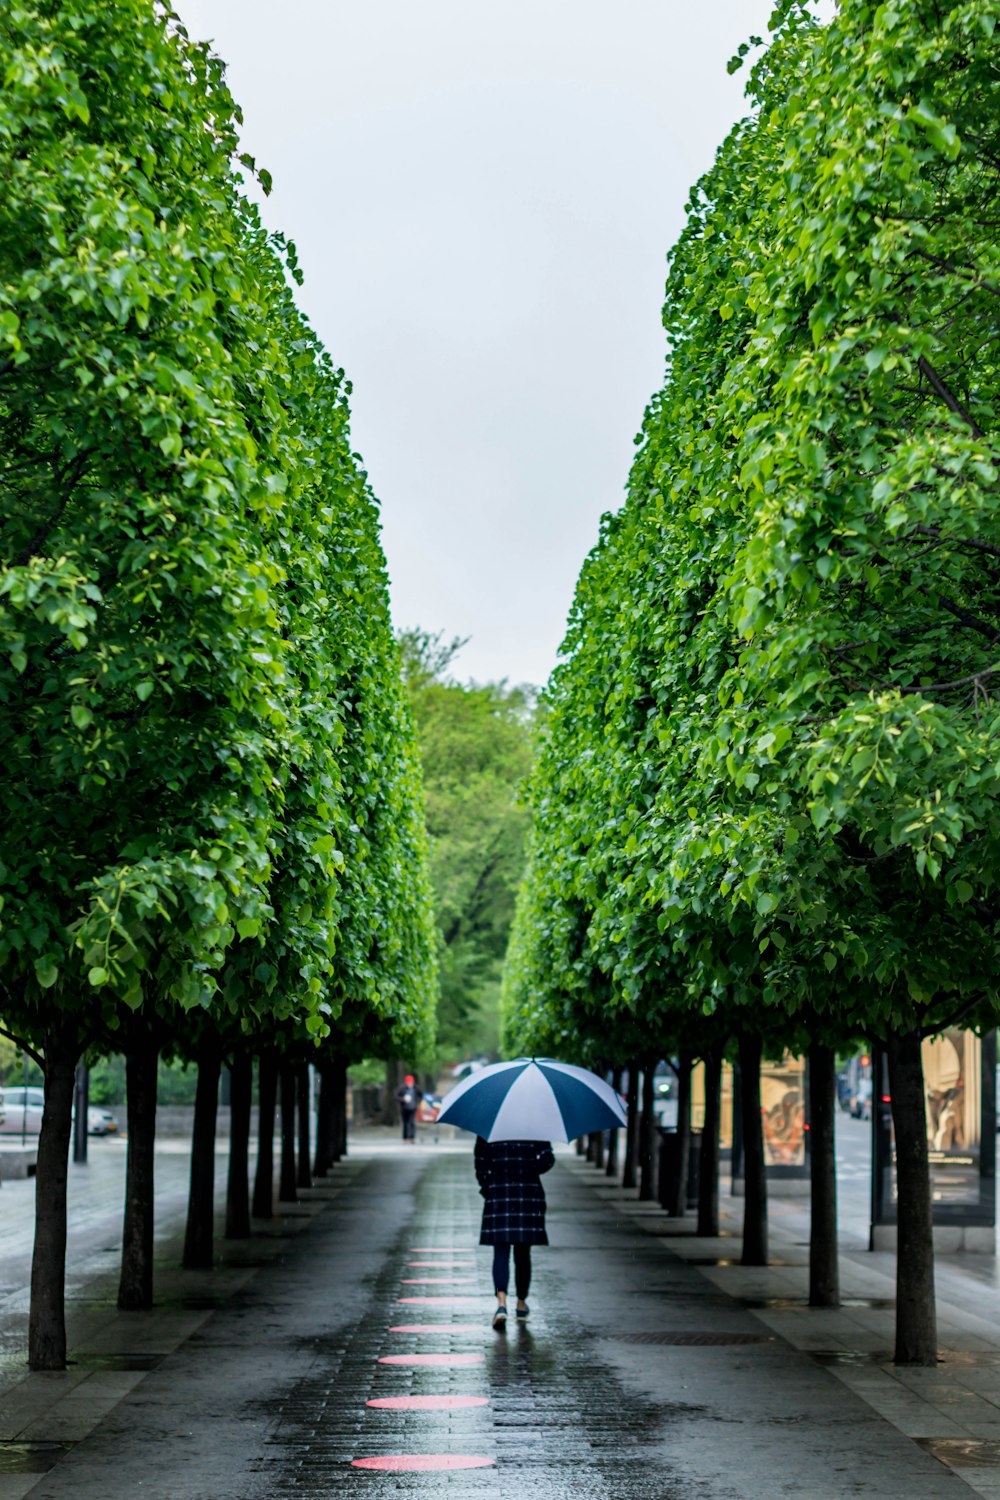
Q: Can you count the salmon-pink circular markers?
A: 8